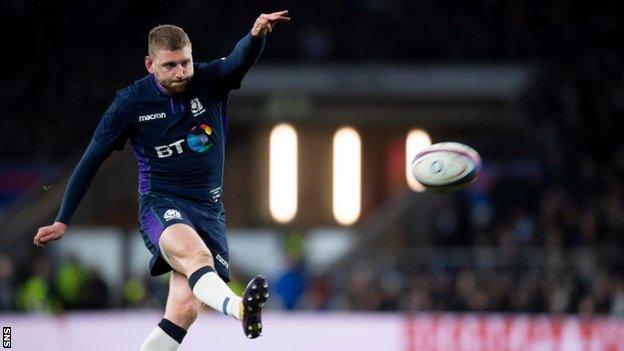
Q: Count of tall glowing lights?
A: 3